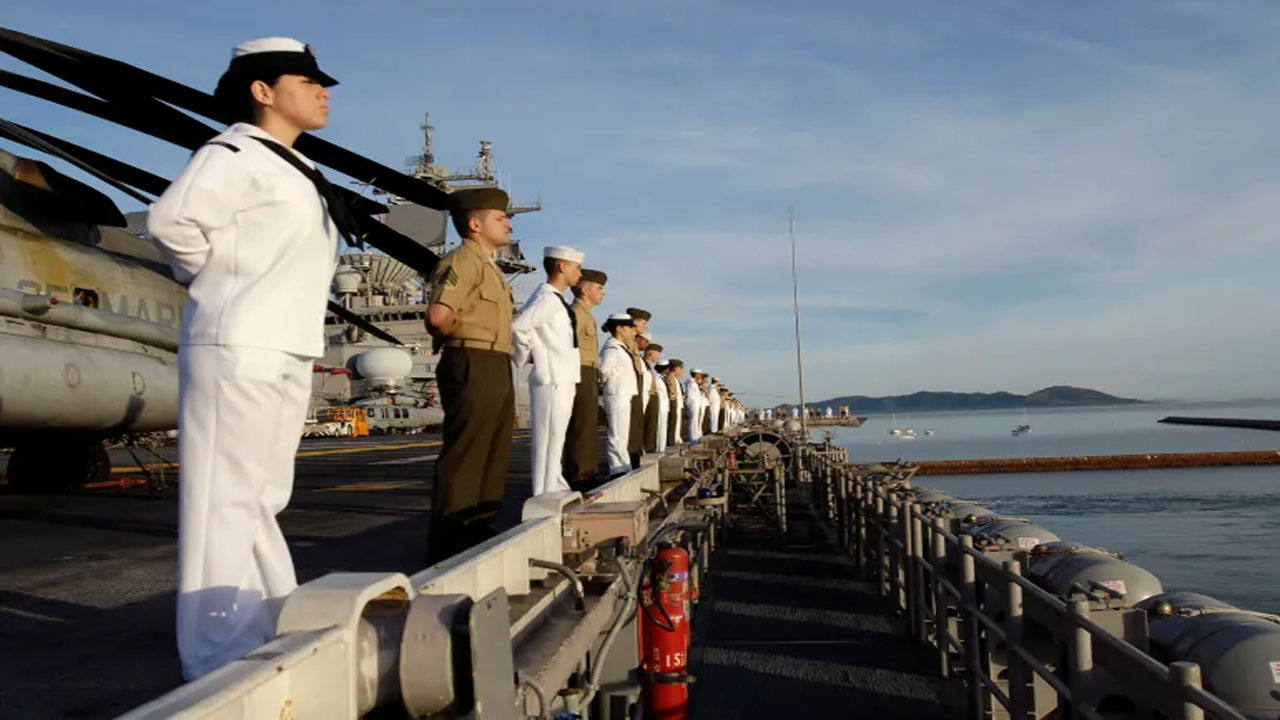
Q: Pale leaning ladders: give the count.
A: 0